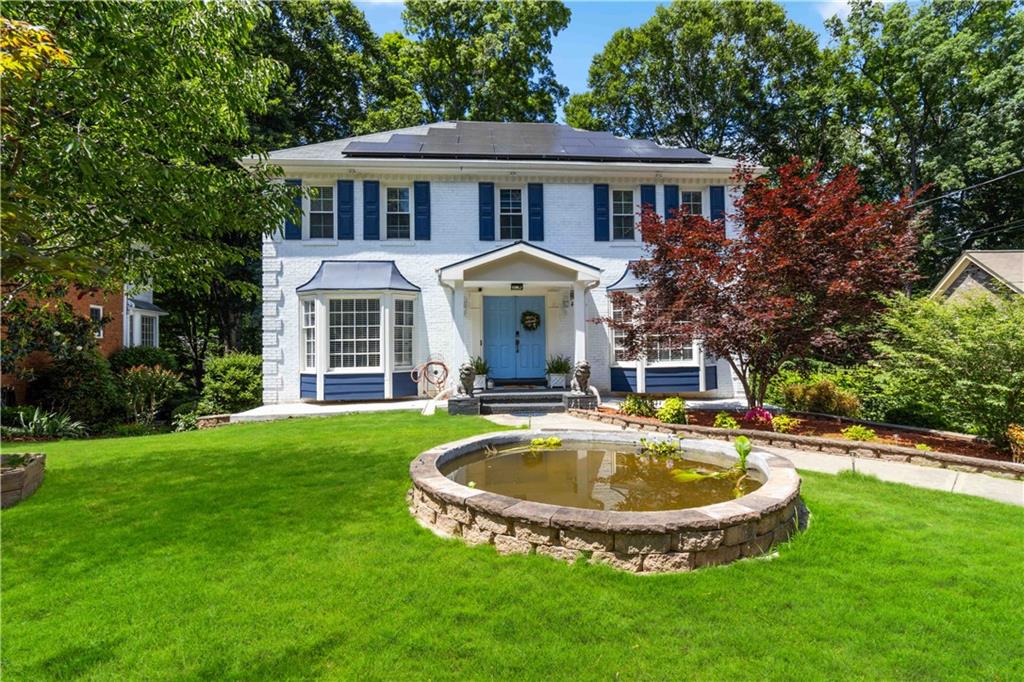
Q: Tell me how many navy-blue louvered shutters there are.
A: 10